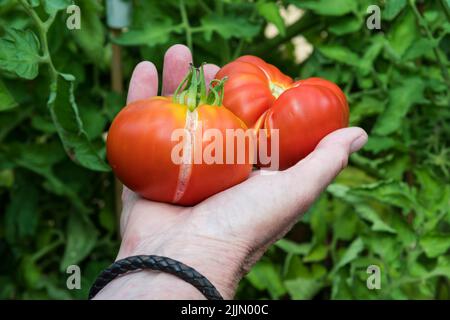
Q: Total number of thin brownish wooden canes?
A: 1